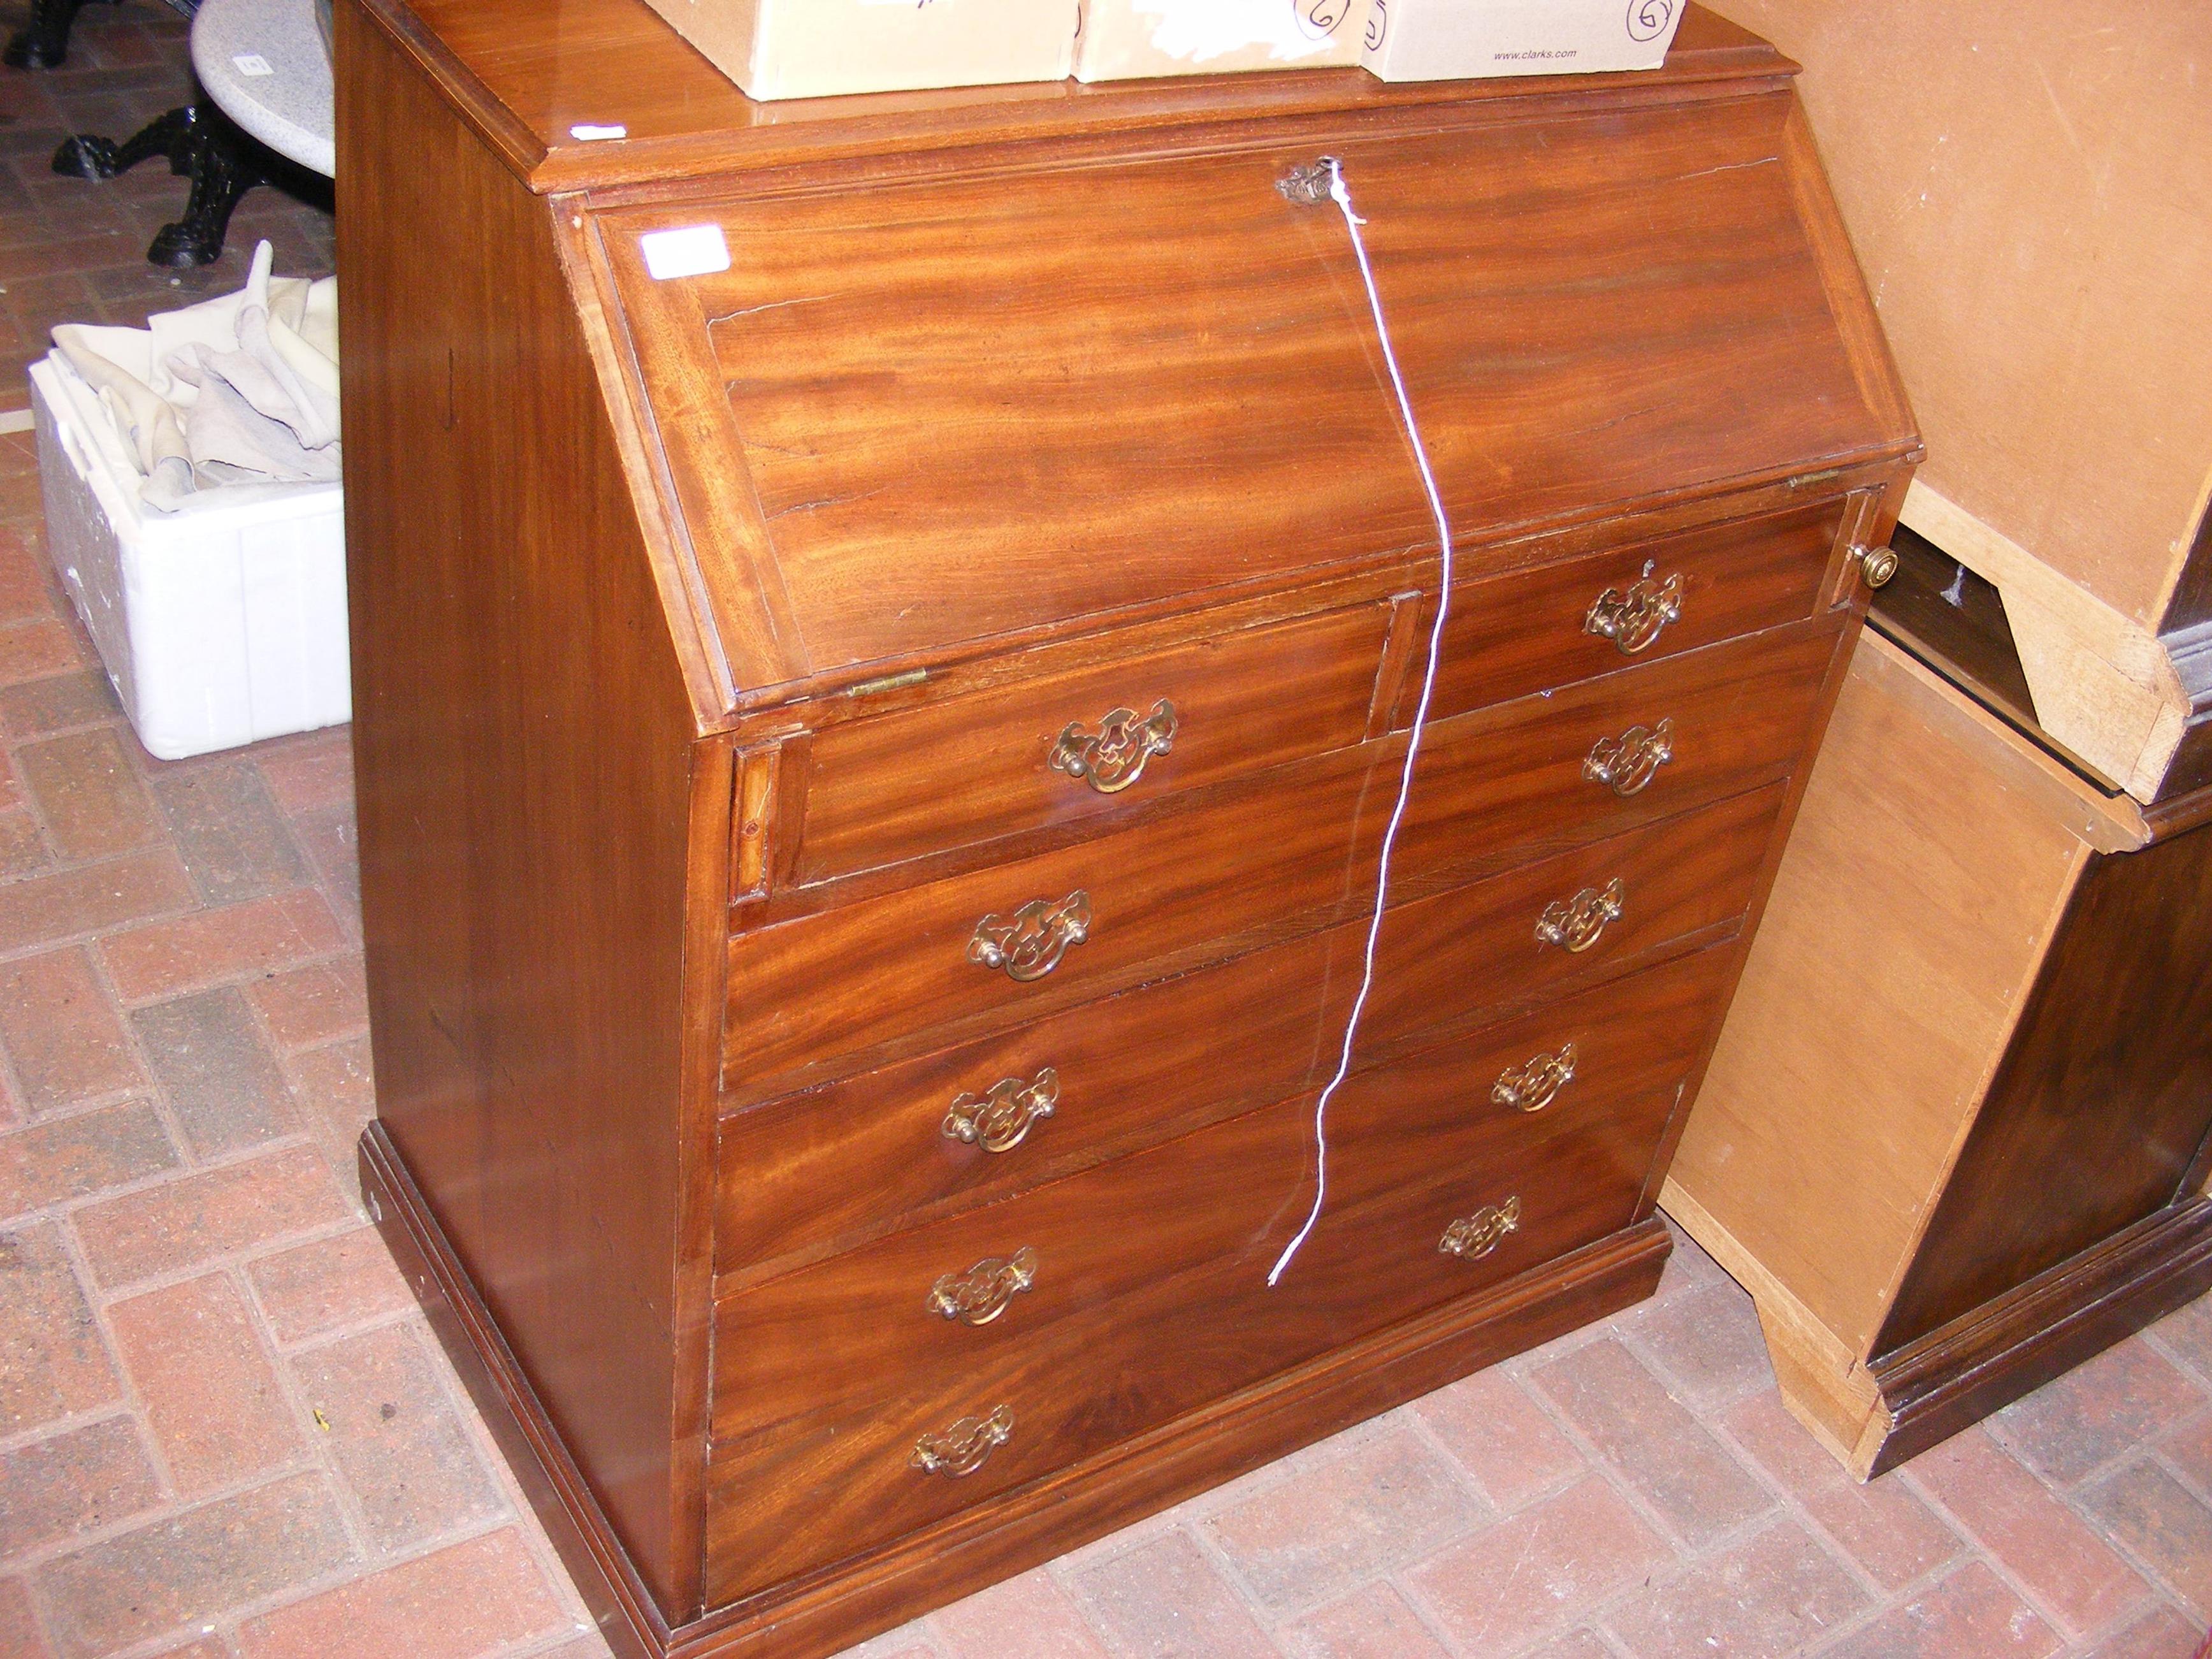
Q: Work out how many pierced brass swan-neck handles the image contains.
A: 10